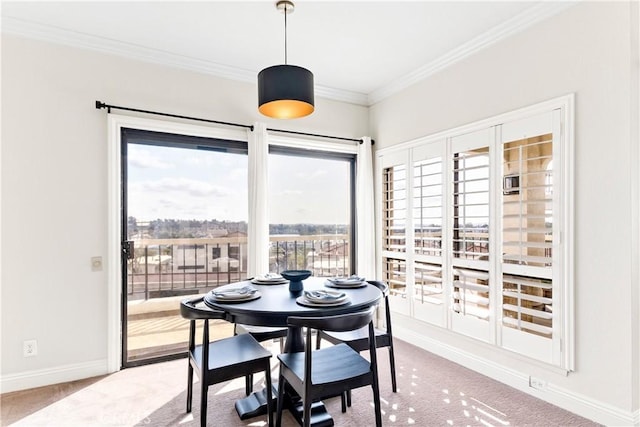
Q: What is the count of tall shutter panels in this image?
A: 4